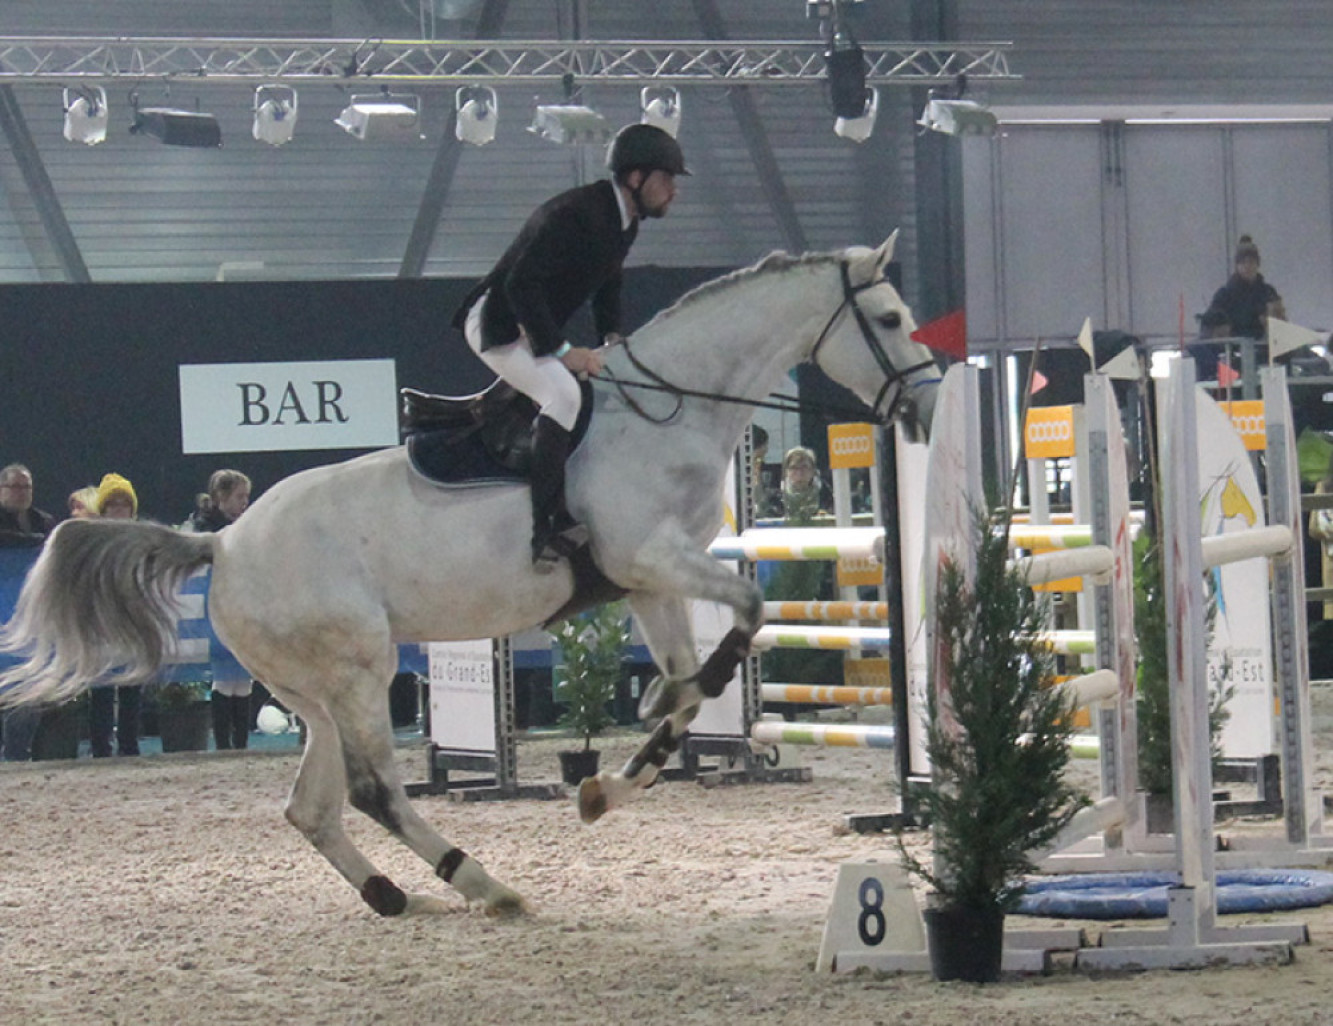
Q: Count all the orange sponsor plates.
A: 7